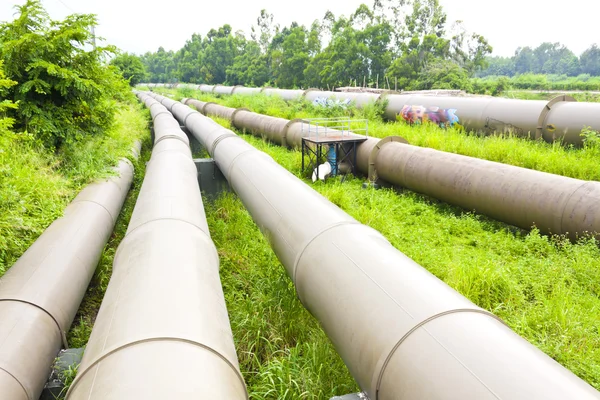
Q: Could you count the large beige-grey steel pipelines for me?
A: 5